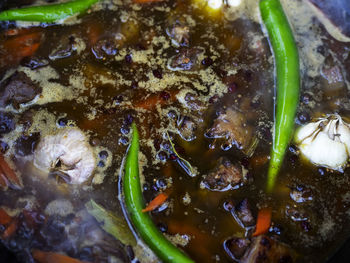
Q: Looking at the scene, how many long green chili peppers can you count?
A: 3